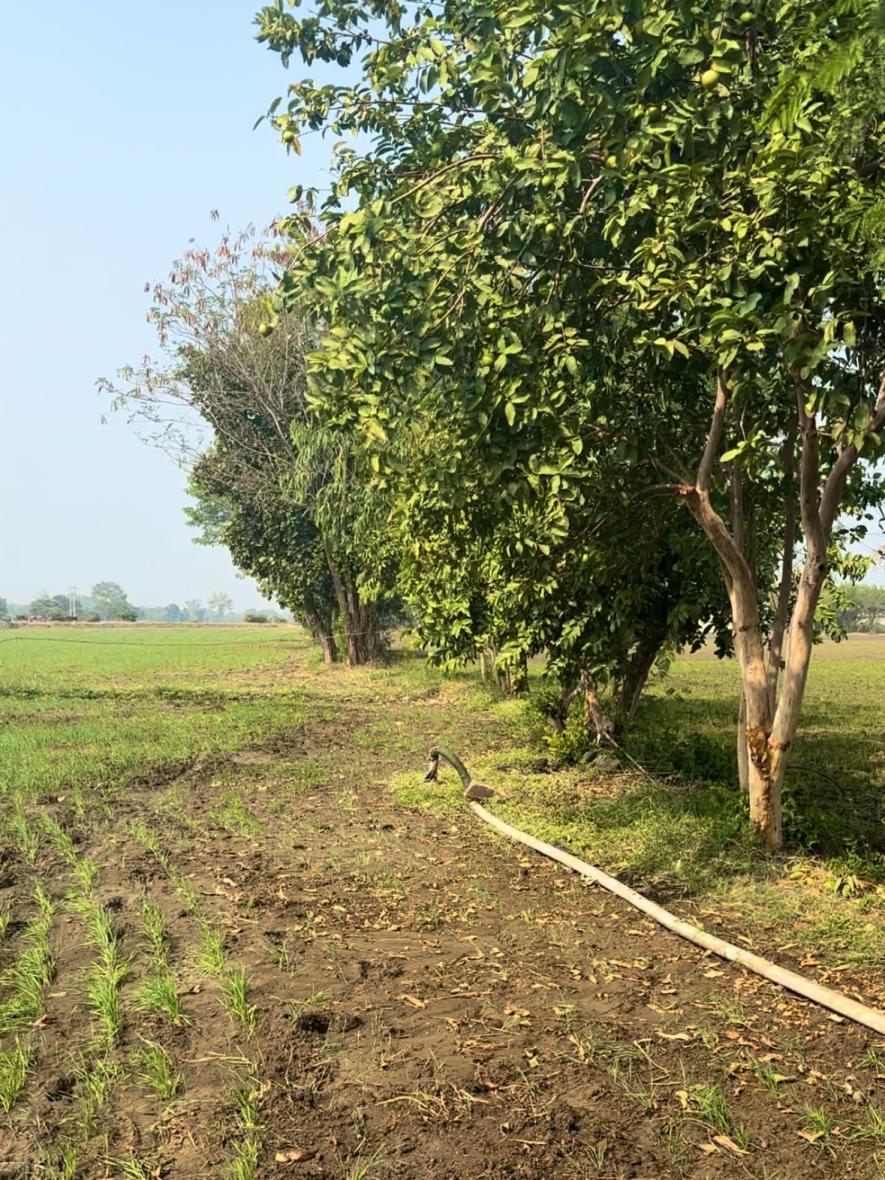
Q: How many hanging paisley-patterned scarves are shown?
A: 0